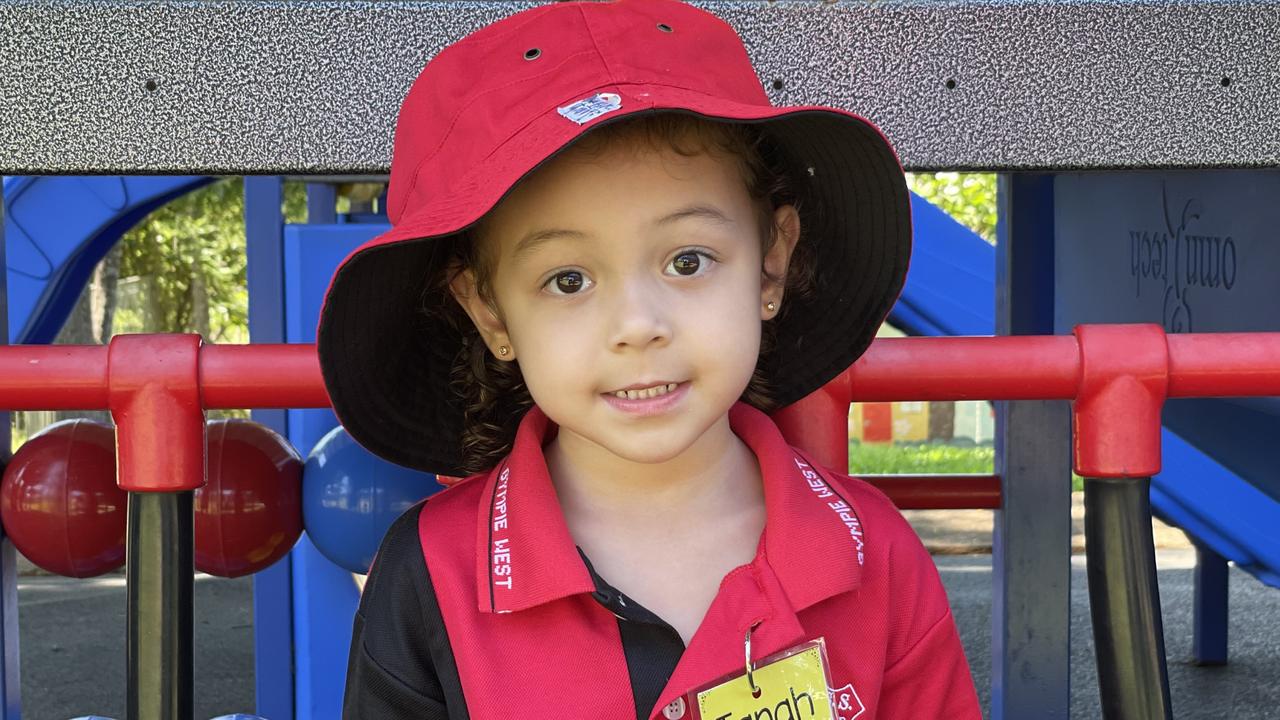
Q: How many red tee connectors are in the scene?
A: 3